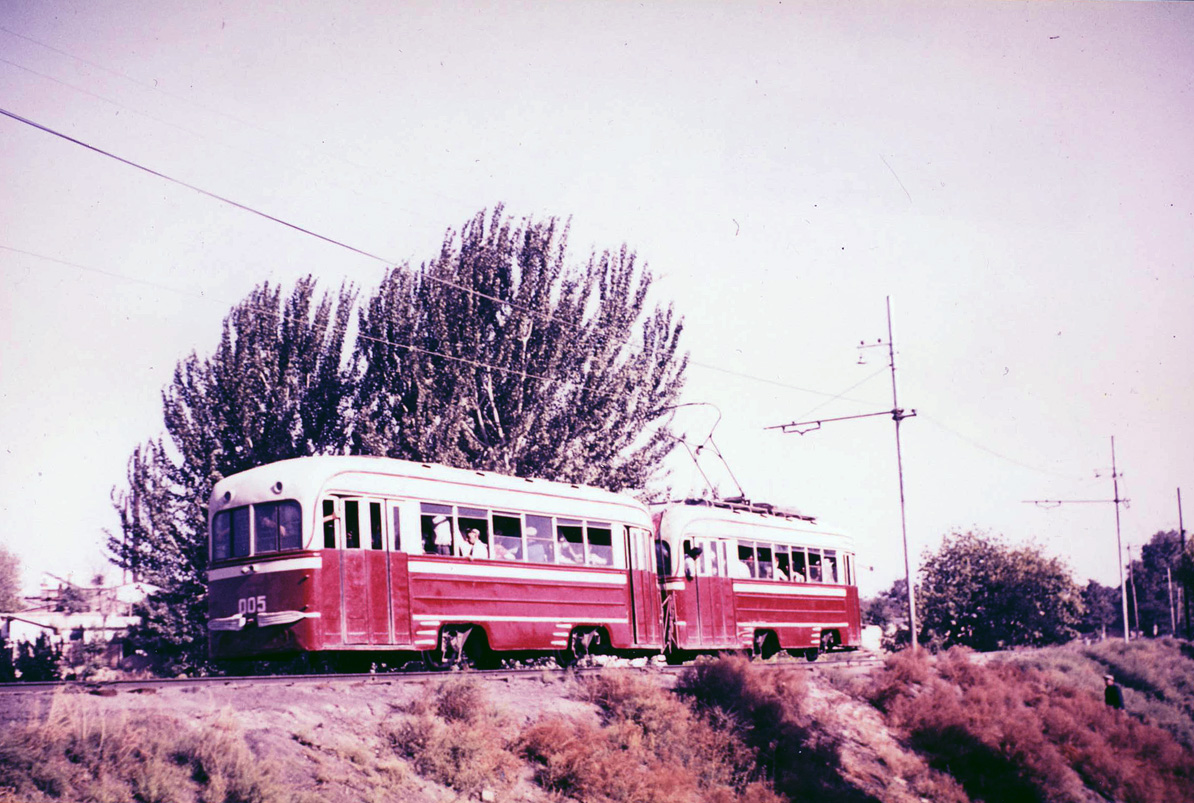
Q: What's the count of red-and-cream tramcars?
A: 2